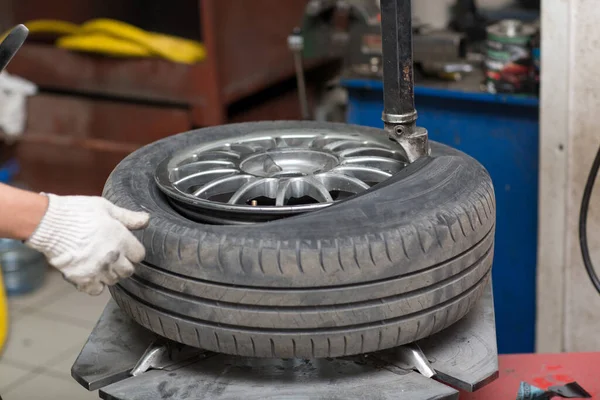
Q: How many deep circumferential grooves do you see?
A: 3